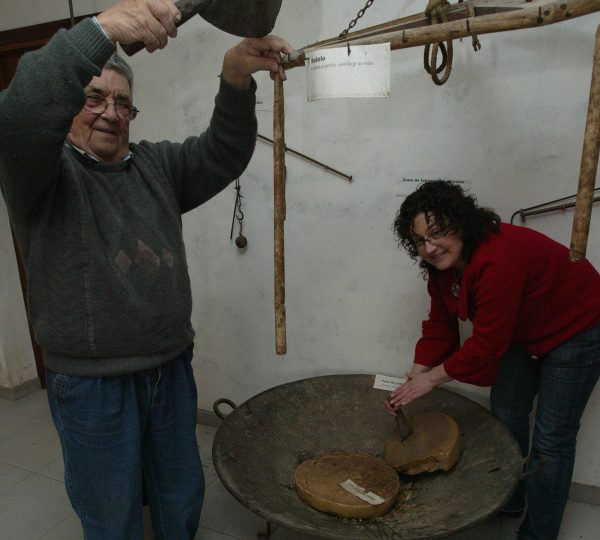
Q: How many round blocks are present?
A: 2